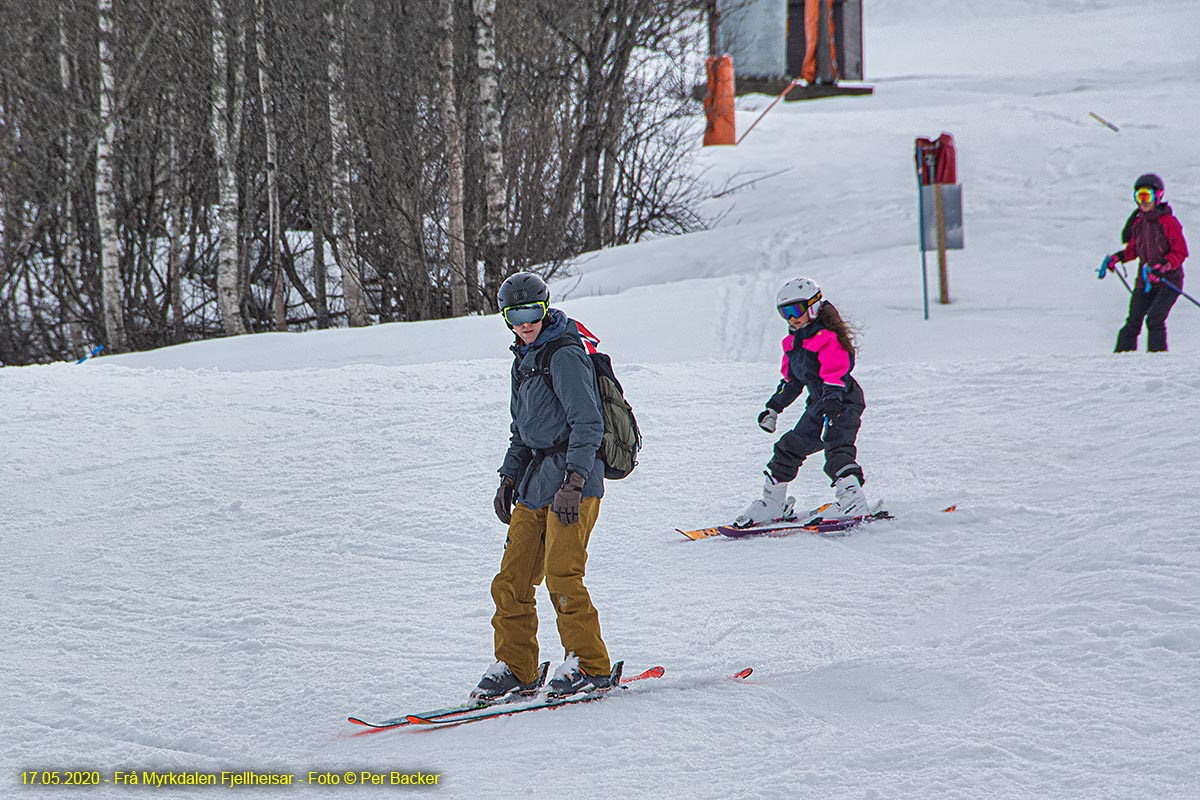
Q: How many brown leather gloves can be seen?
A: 2